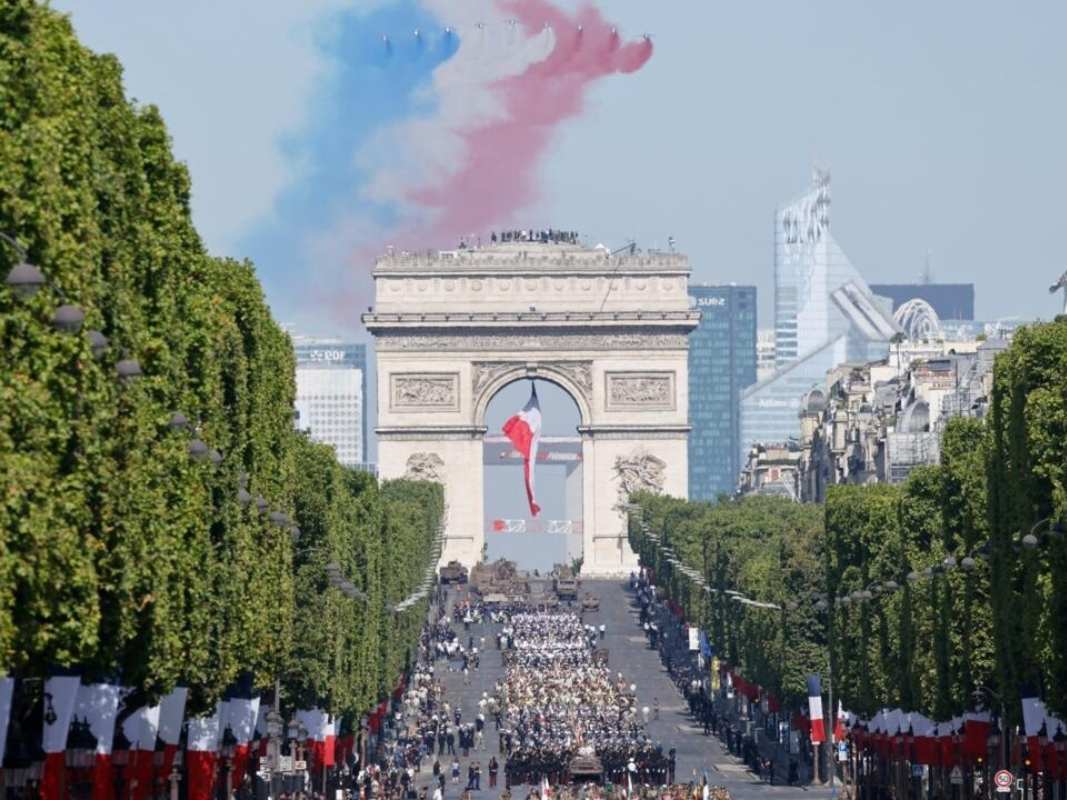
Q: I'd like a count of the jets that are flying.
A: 9